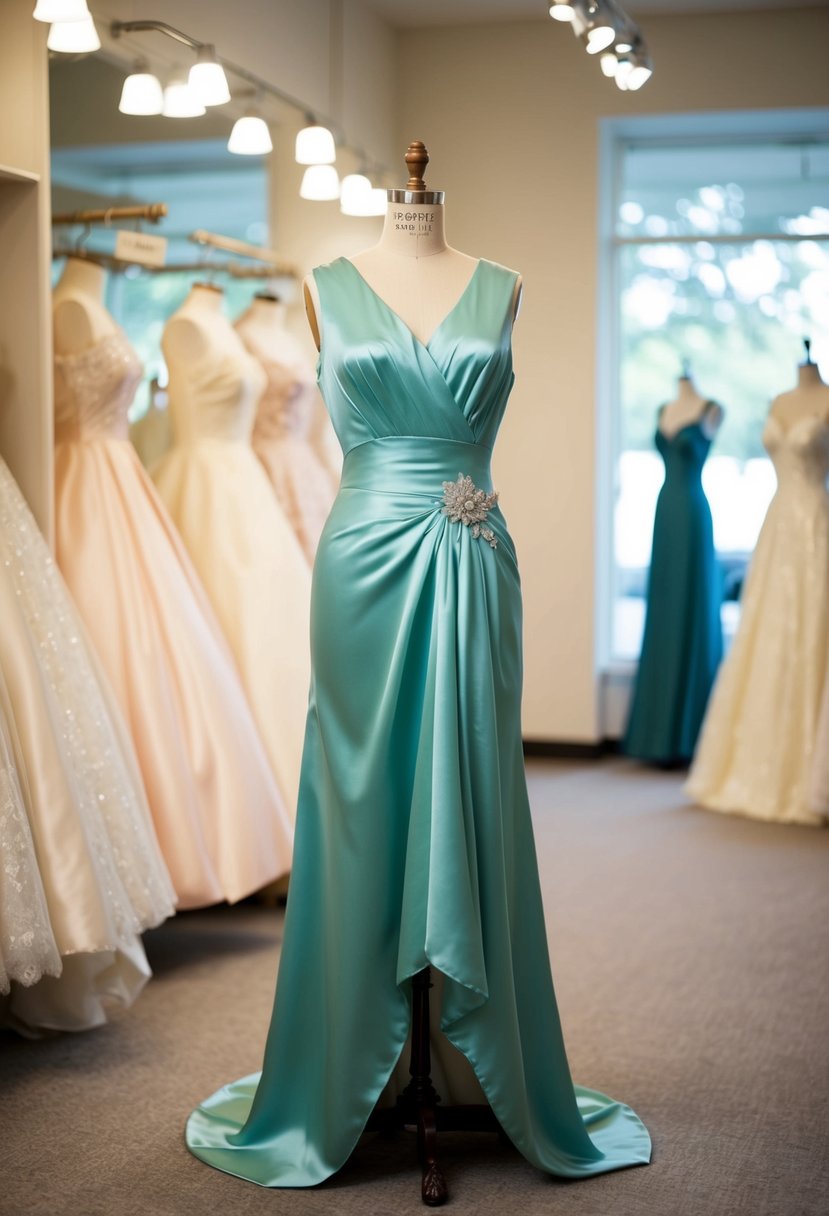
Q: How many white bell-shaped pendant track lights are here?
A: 10